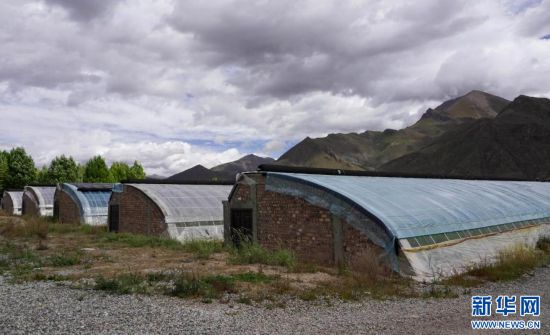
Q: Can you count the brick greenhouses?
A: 5